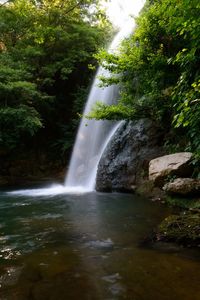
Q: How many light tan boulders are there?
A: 2